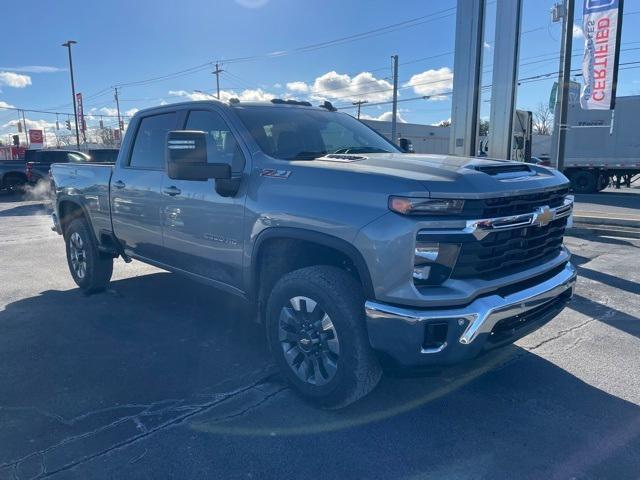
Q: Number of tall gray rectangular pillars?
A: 2